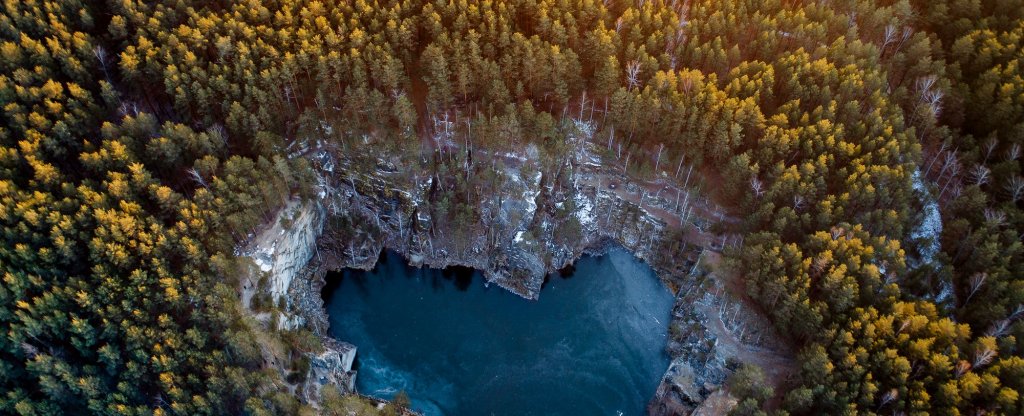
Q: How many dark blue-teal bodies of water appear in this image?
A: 1